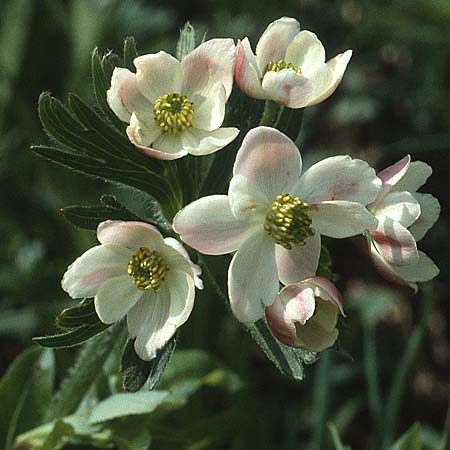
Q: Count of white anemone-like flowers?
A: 6